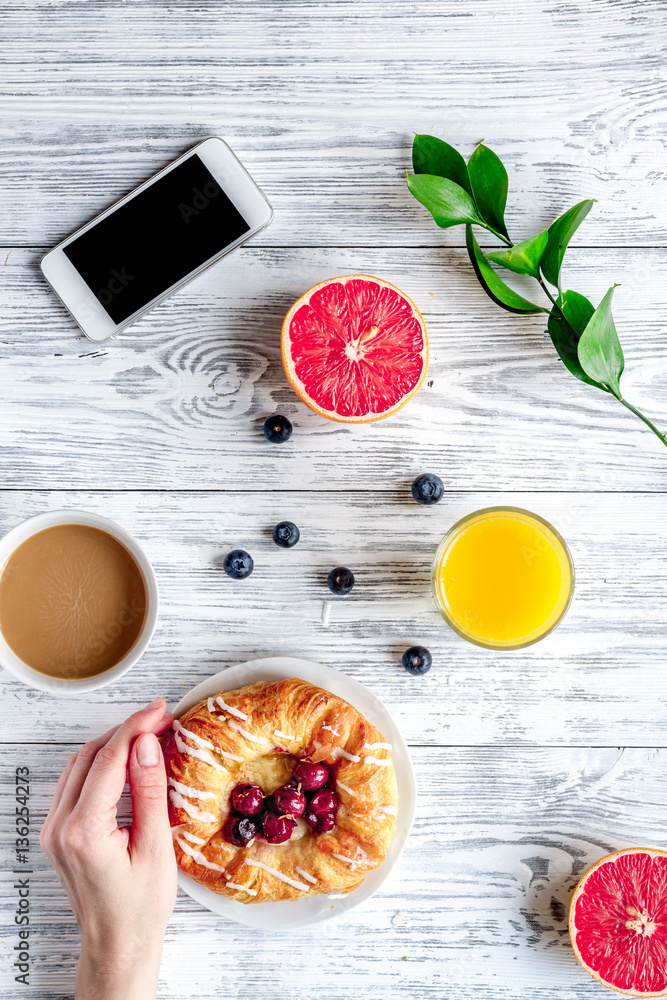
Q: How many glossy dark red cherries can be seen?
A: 7